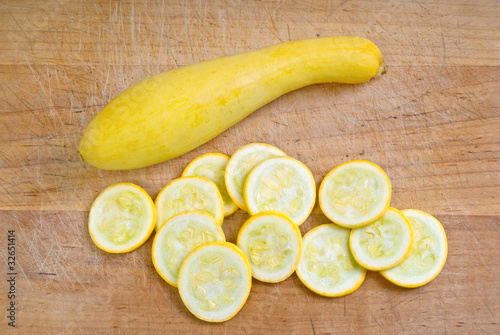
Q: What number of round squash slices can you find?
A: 12